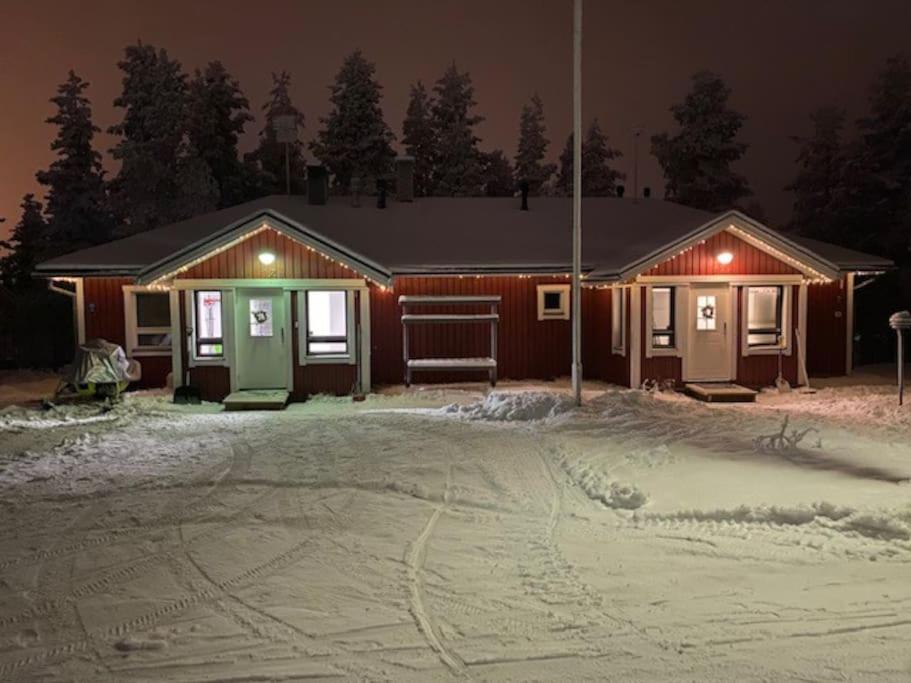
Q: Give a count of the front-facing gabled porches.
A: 2